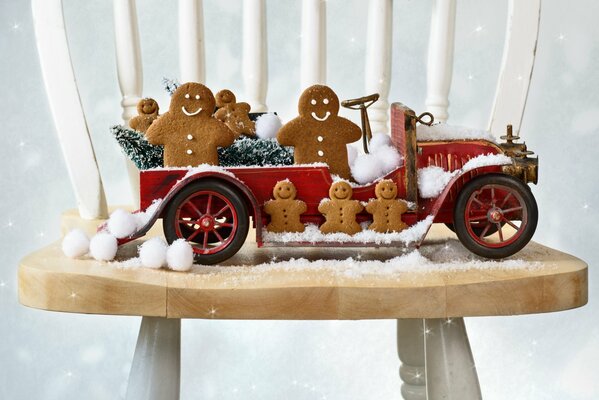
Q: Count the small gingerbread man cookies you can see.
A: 5